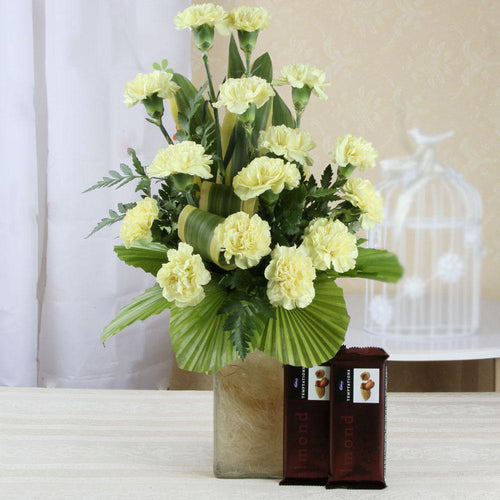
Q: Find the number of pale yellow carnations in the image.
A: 15